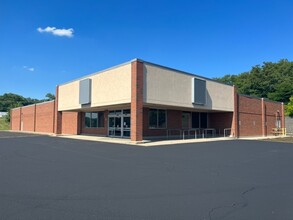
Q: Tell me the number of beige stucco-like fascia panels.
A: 2